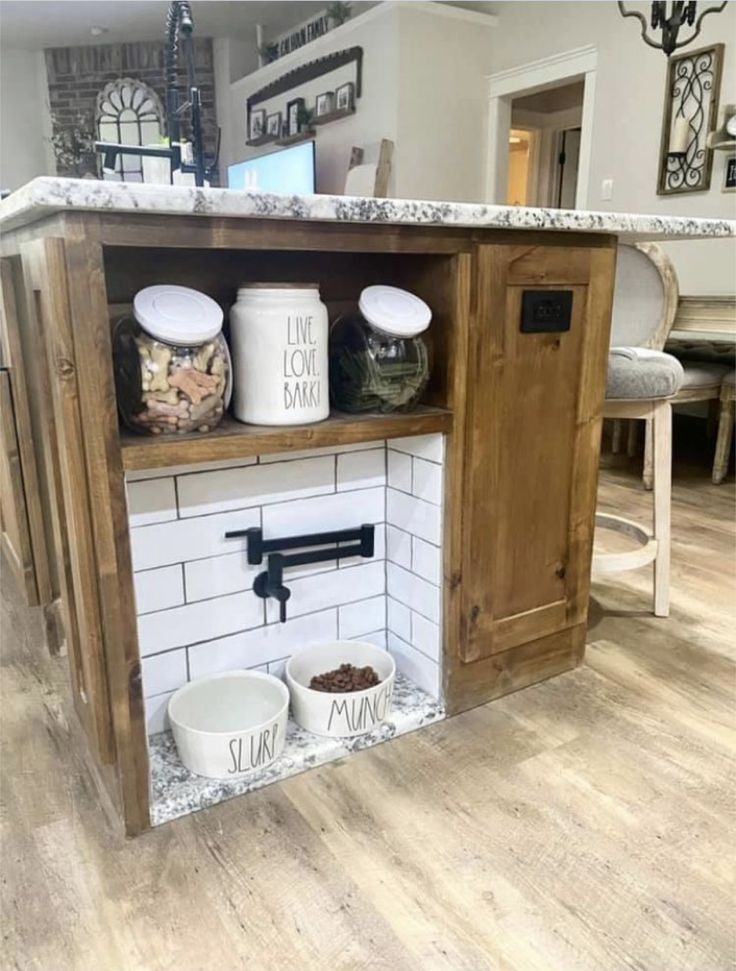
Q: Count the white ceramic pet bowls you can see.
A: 2